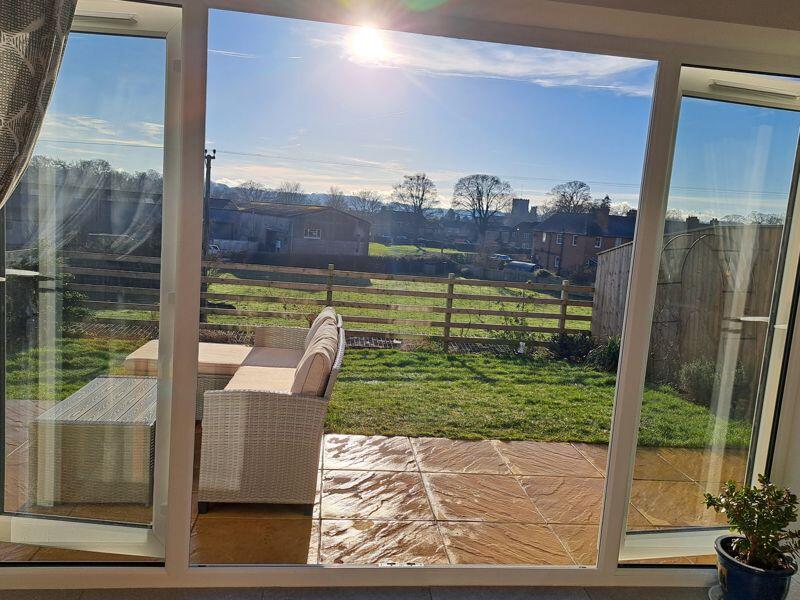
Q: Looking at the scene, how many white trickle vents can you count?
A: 2